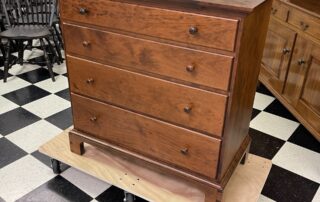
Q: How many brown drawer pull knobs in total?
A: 8